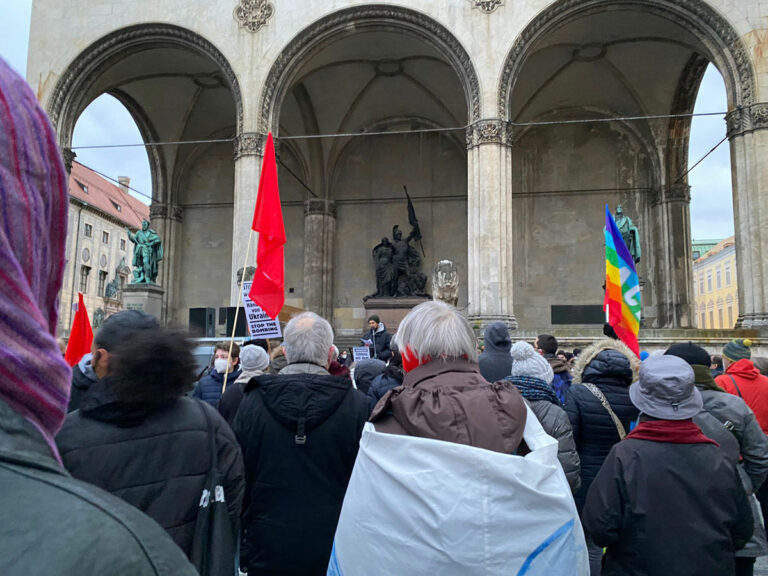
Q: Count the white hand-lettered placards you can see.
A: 2